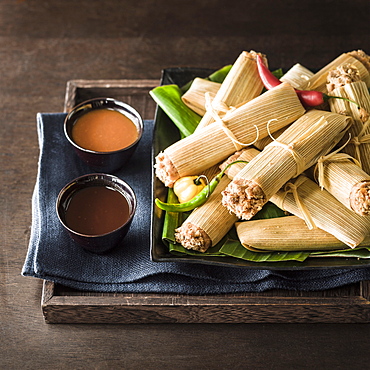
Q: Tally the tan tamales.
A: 11